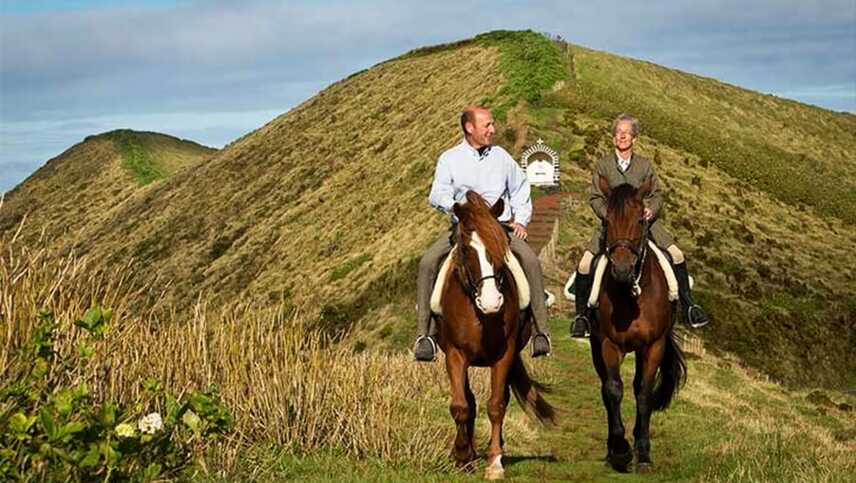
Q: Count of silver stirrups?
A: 4